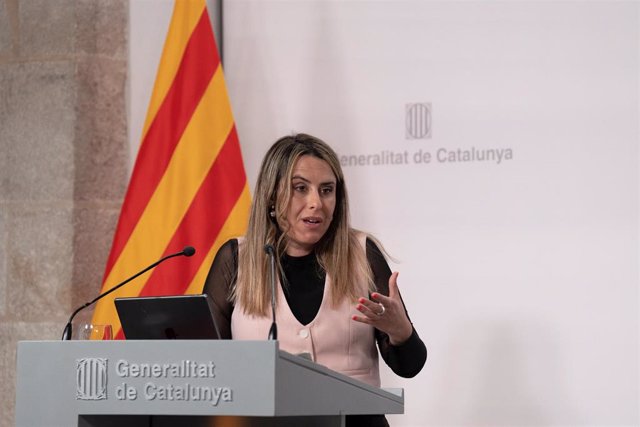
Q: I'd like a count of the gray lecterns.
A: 1